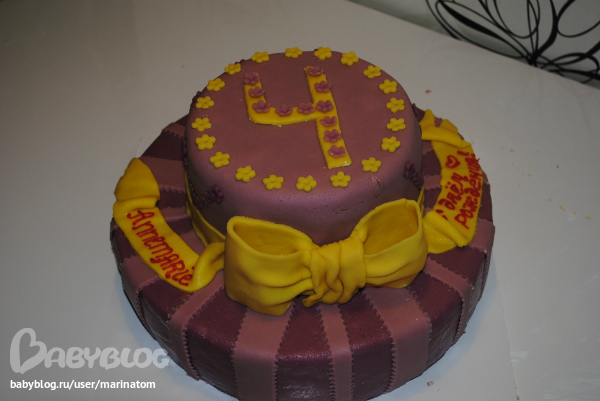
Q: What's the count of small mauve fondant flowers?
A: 11